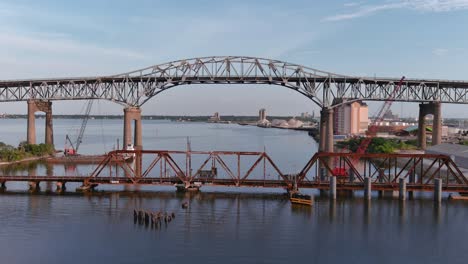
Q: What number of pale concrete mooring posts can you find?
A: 4